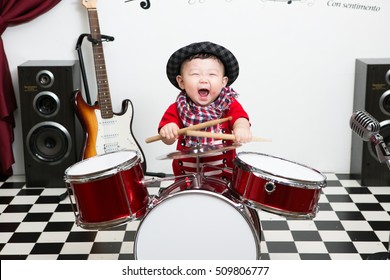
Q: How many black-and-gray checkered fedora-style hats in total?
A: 1